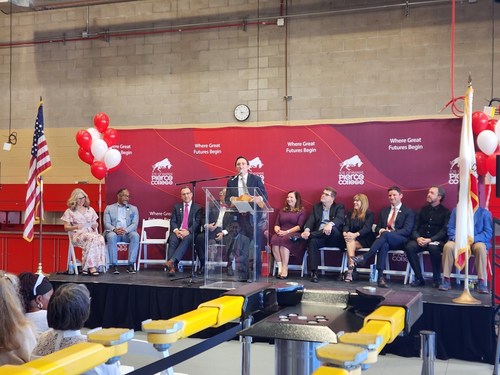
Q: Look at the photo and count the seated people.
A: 13